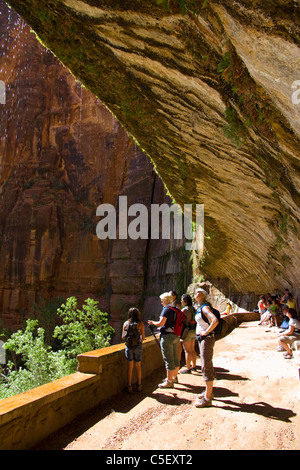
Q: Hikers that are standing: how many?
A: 5